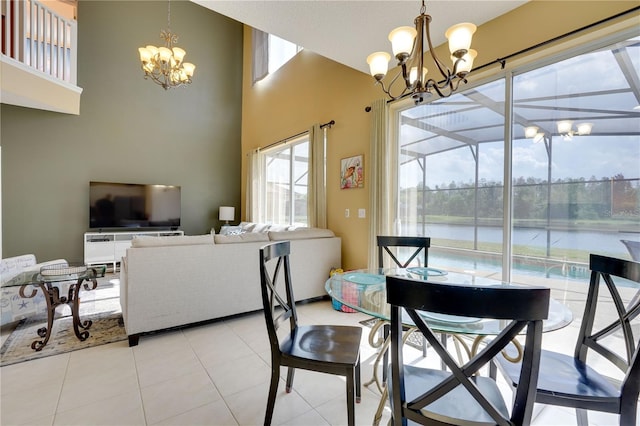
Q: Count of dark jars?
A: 0